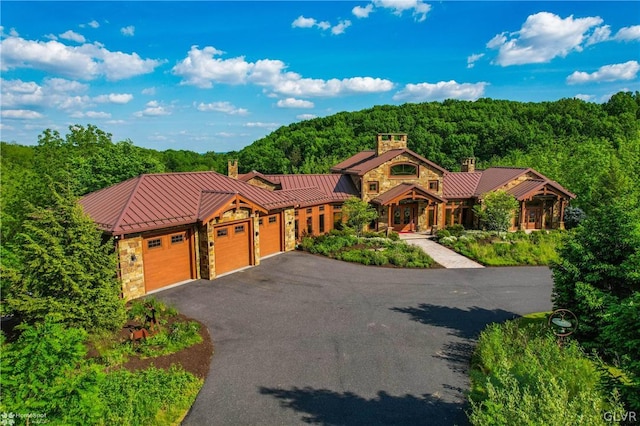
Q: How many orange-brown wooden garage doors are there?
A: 3